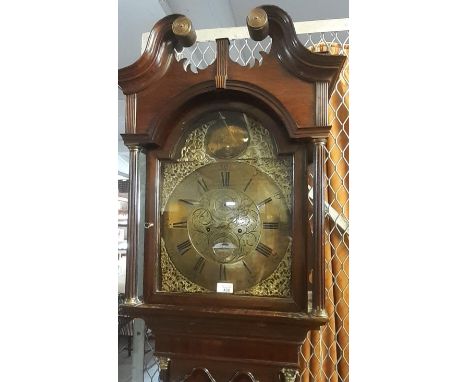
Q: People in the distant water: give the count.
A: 0